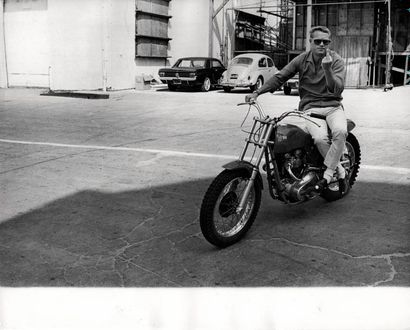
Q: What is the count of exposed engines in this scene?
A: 1